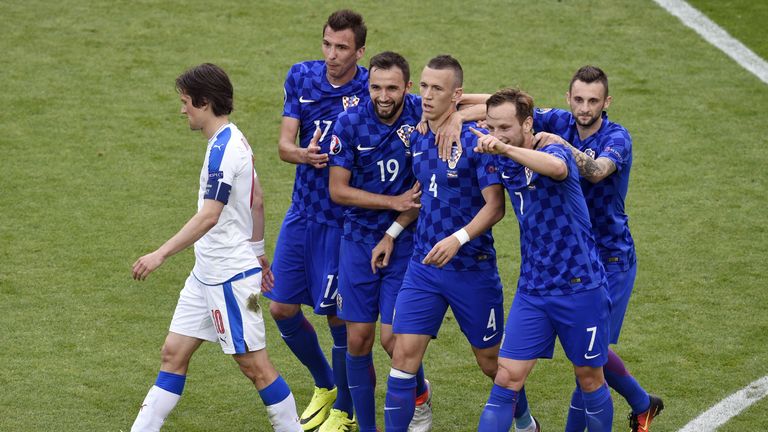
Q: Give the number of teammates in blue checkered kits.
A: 5